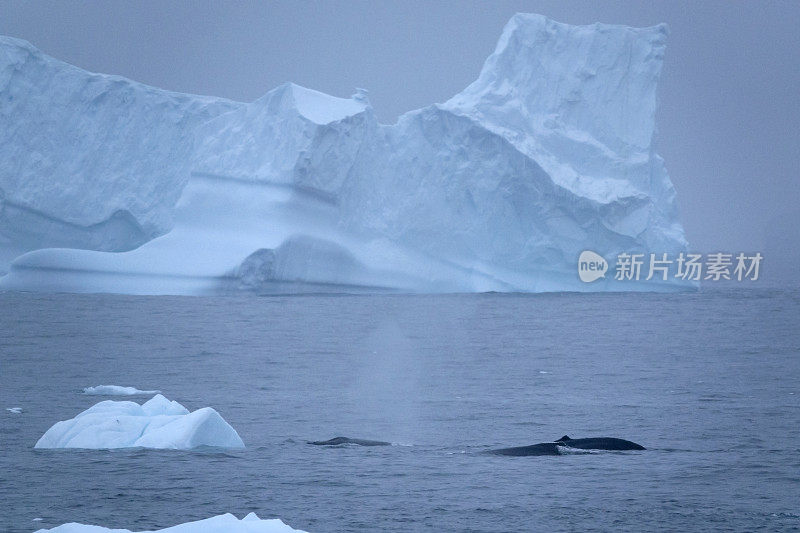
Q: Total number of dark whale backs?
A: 3